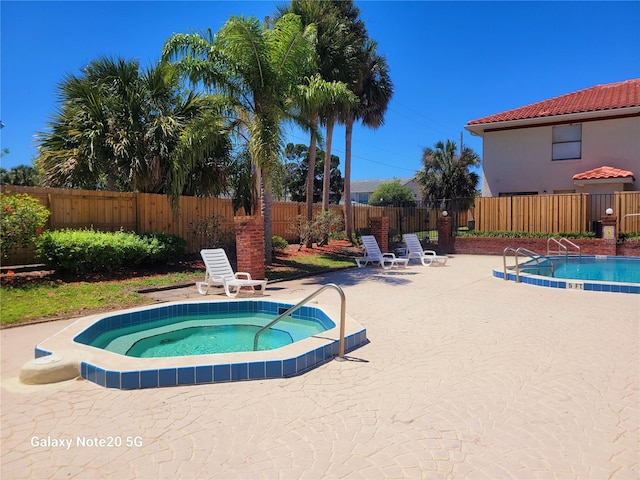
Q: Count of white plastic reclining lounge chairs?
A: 3